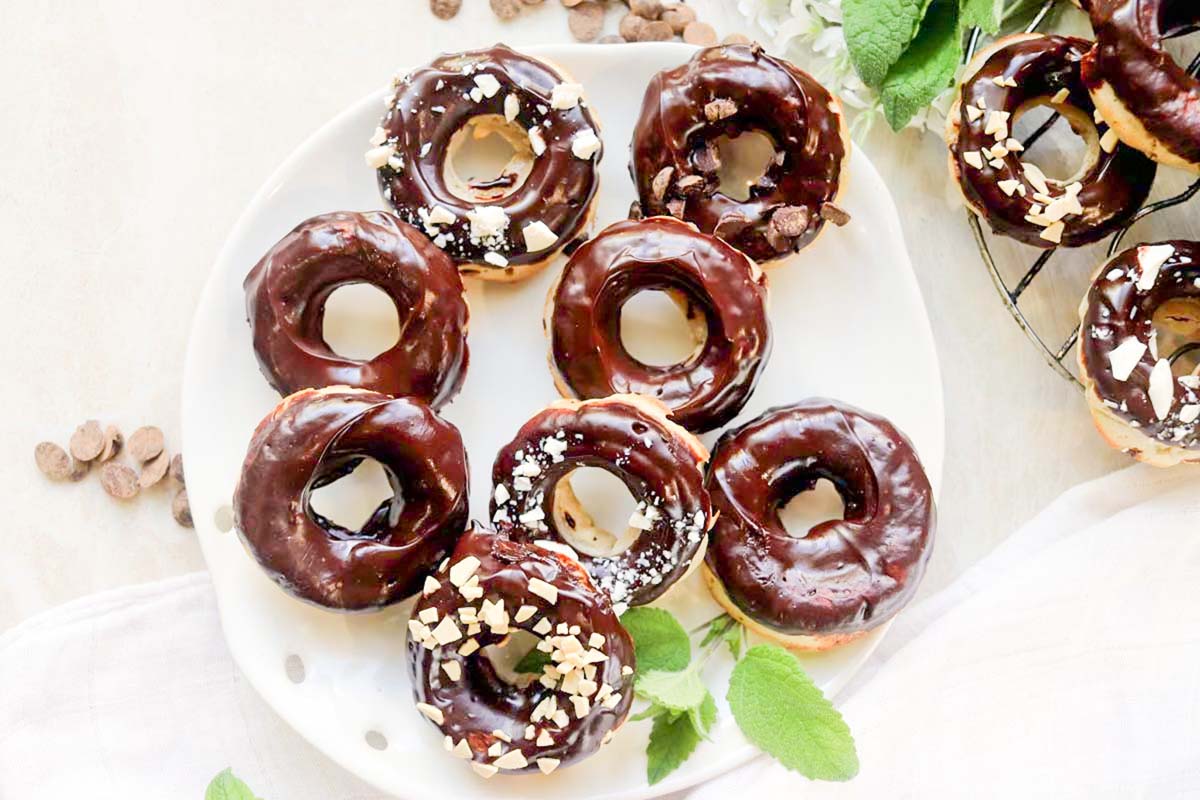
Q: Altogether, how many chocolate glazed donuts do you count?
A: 11